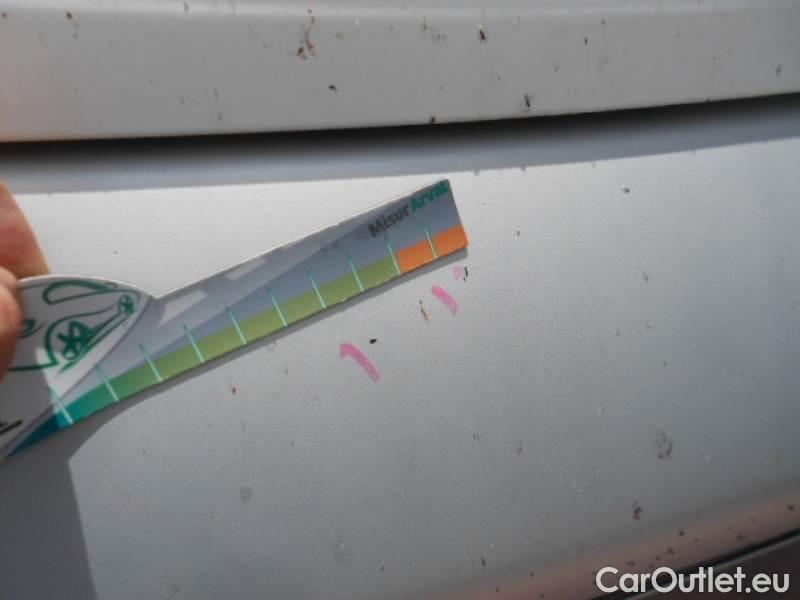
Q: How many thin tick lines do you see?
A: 10